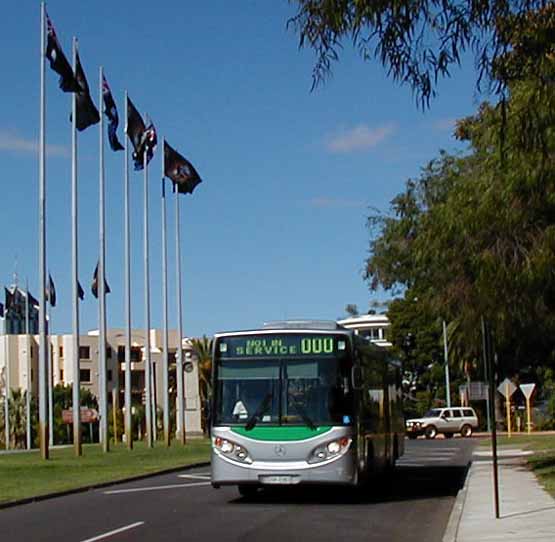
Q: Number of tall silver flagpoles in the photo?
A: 7